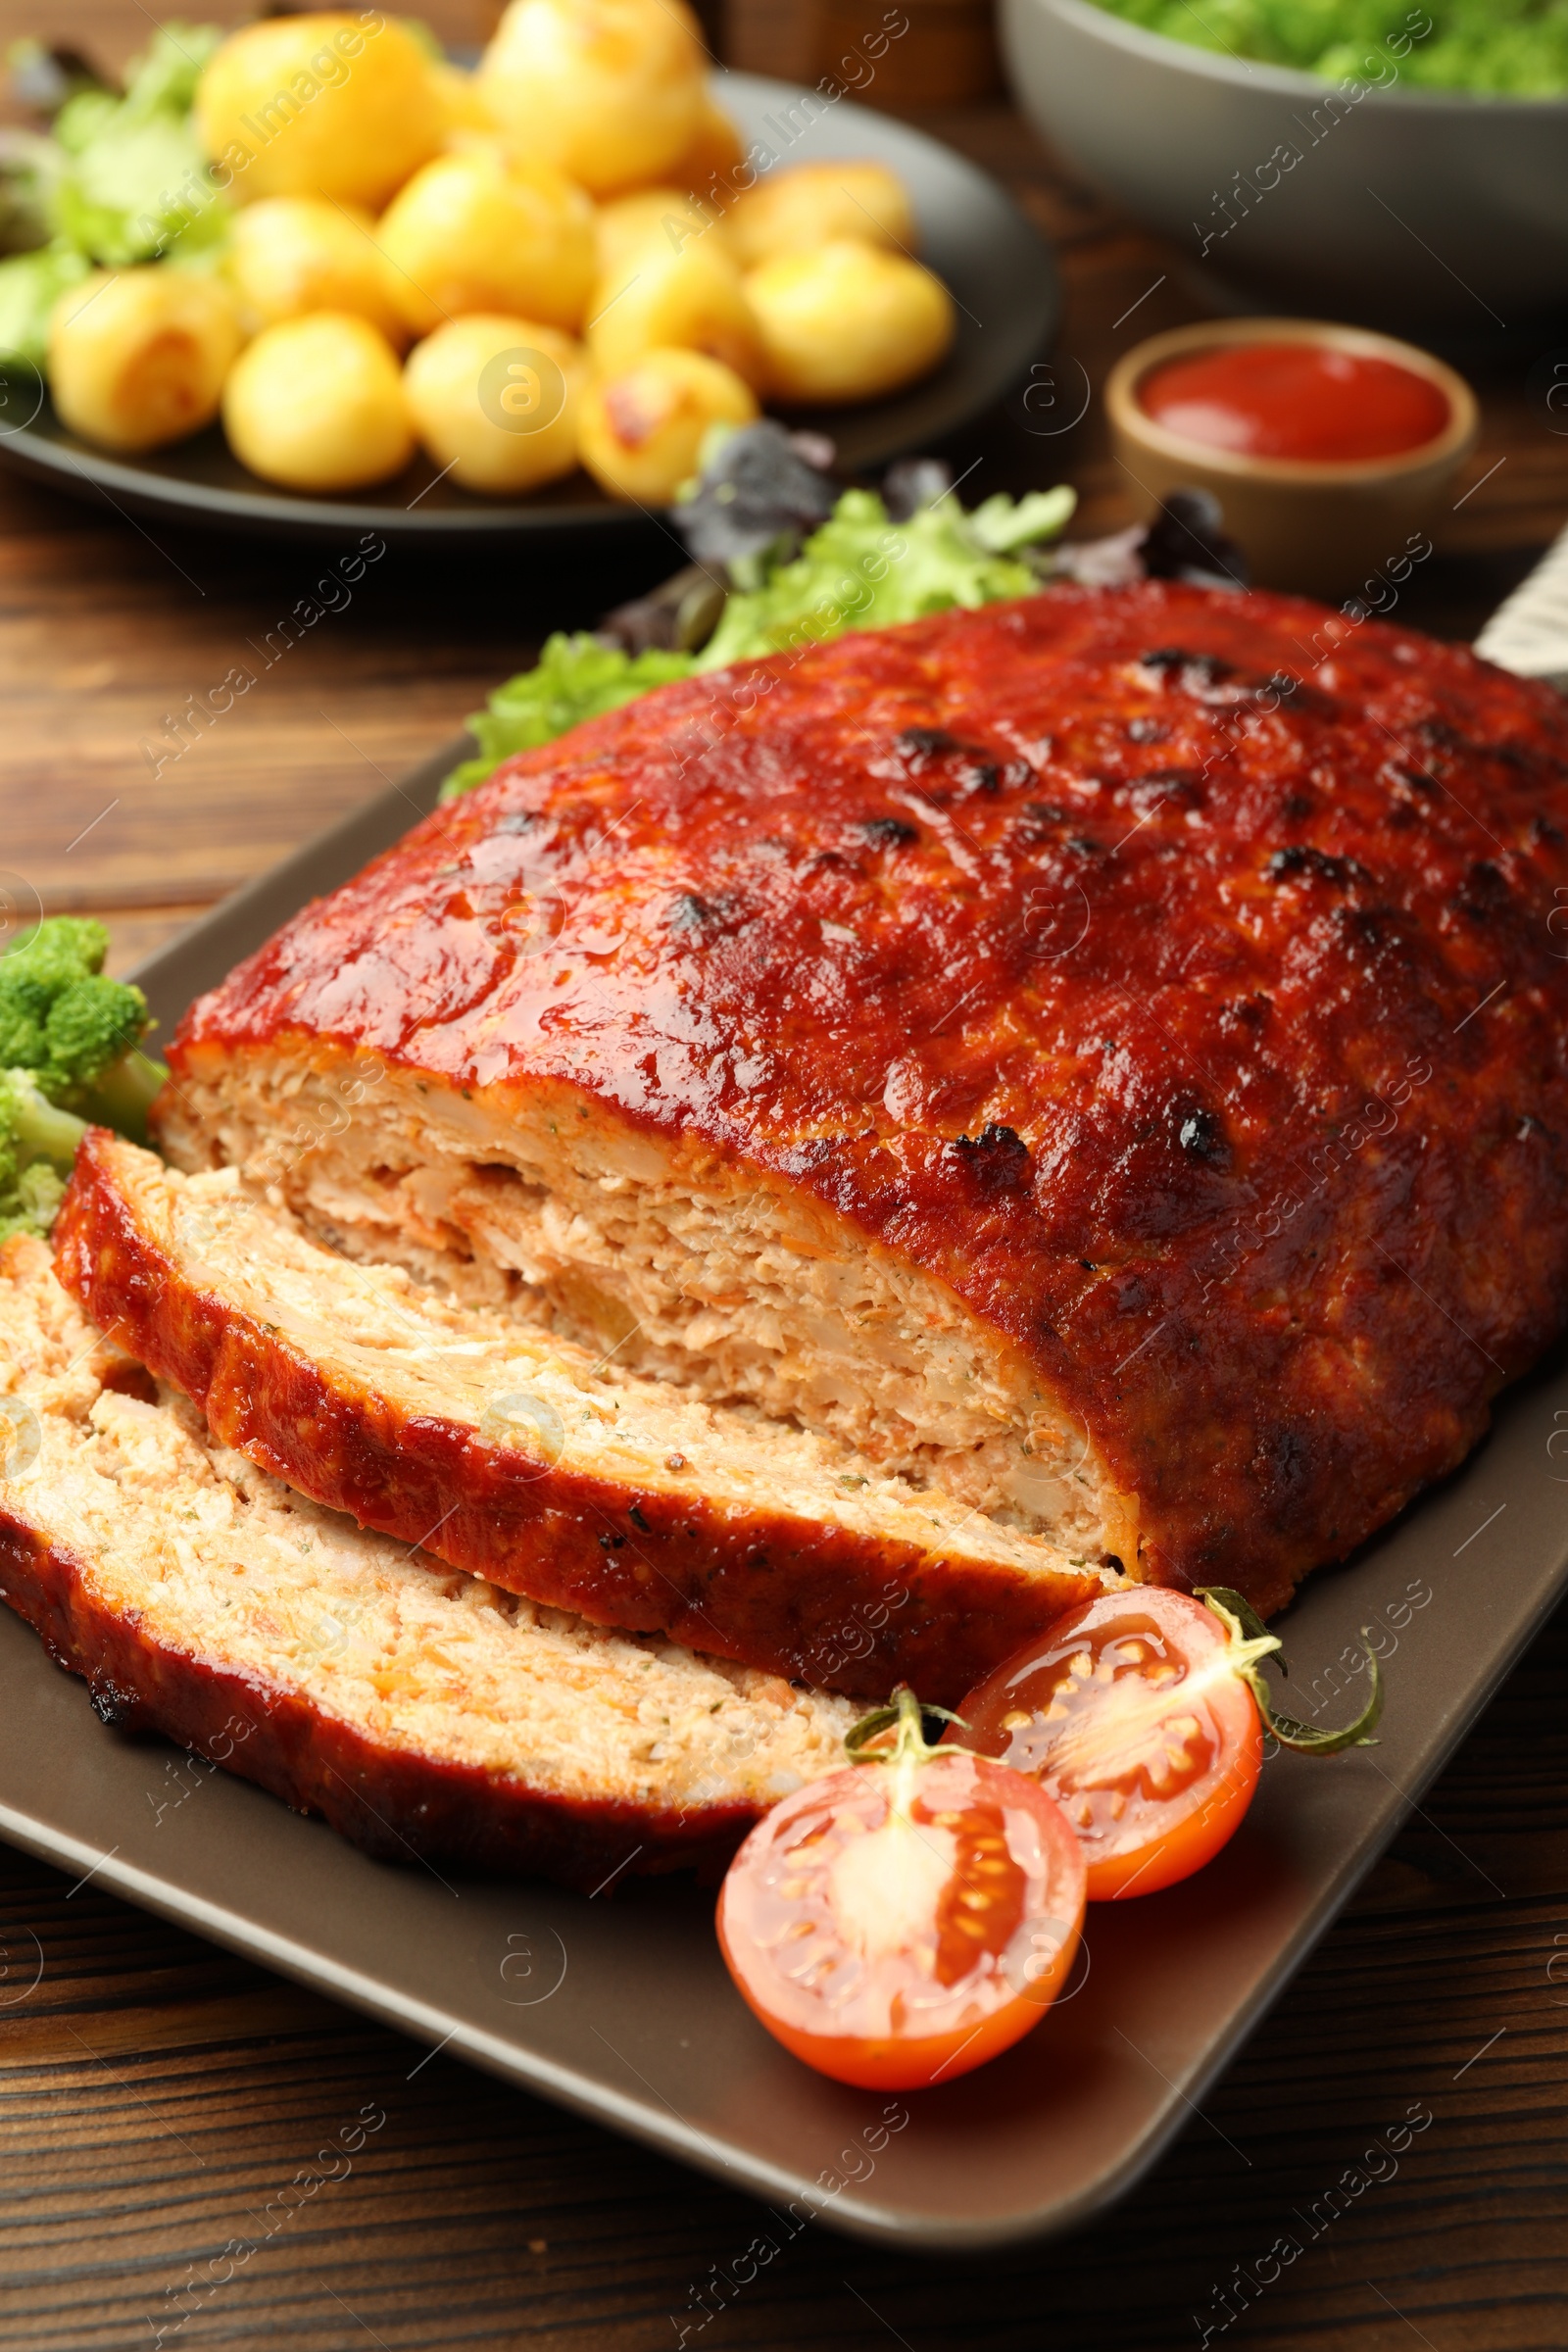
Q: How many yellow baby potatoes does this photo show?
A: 14